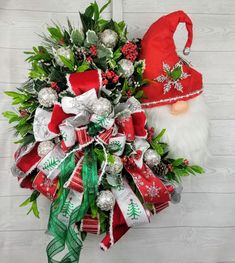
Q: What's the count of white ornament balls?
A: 9